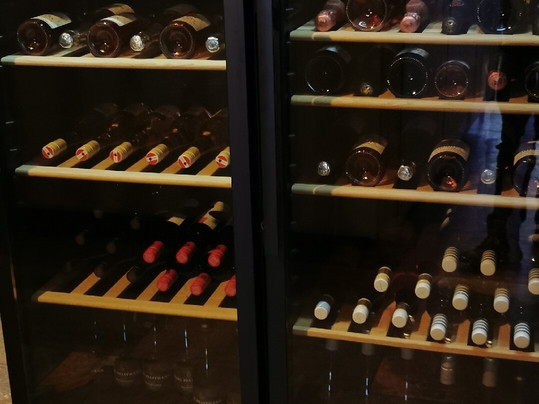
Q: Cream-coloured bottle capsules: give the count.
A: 13